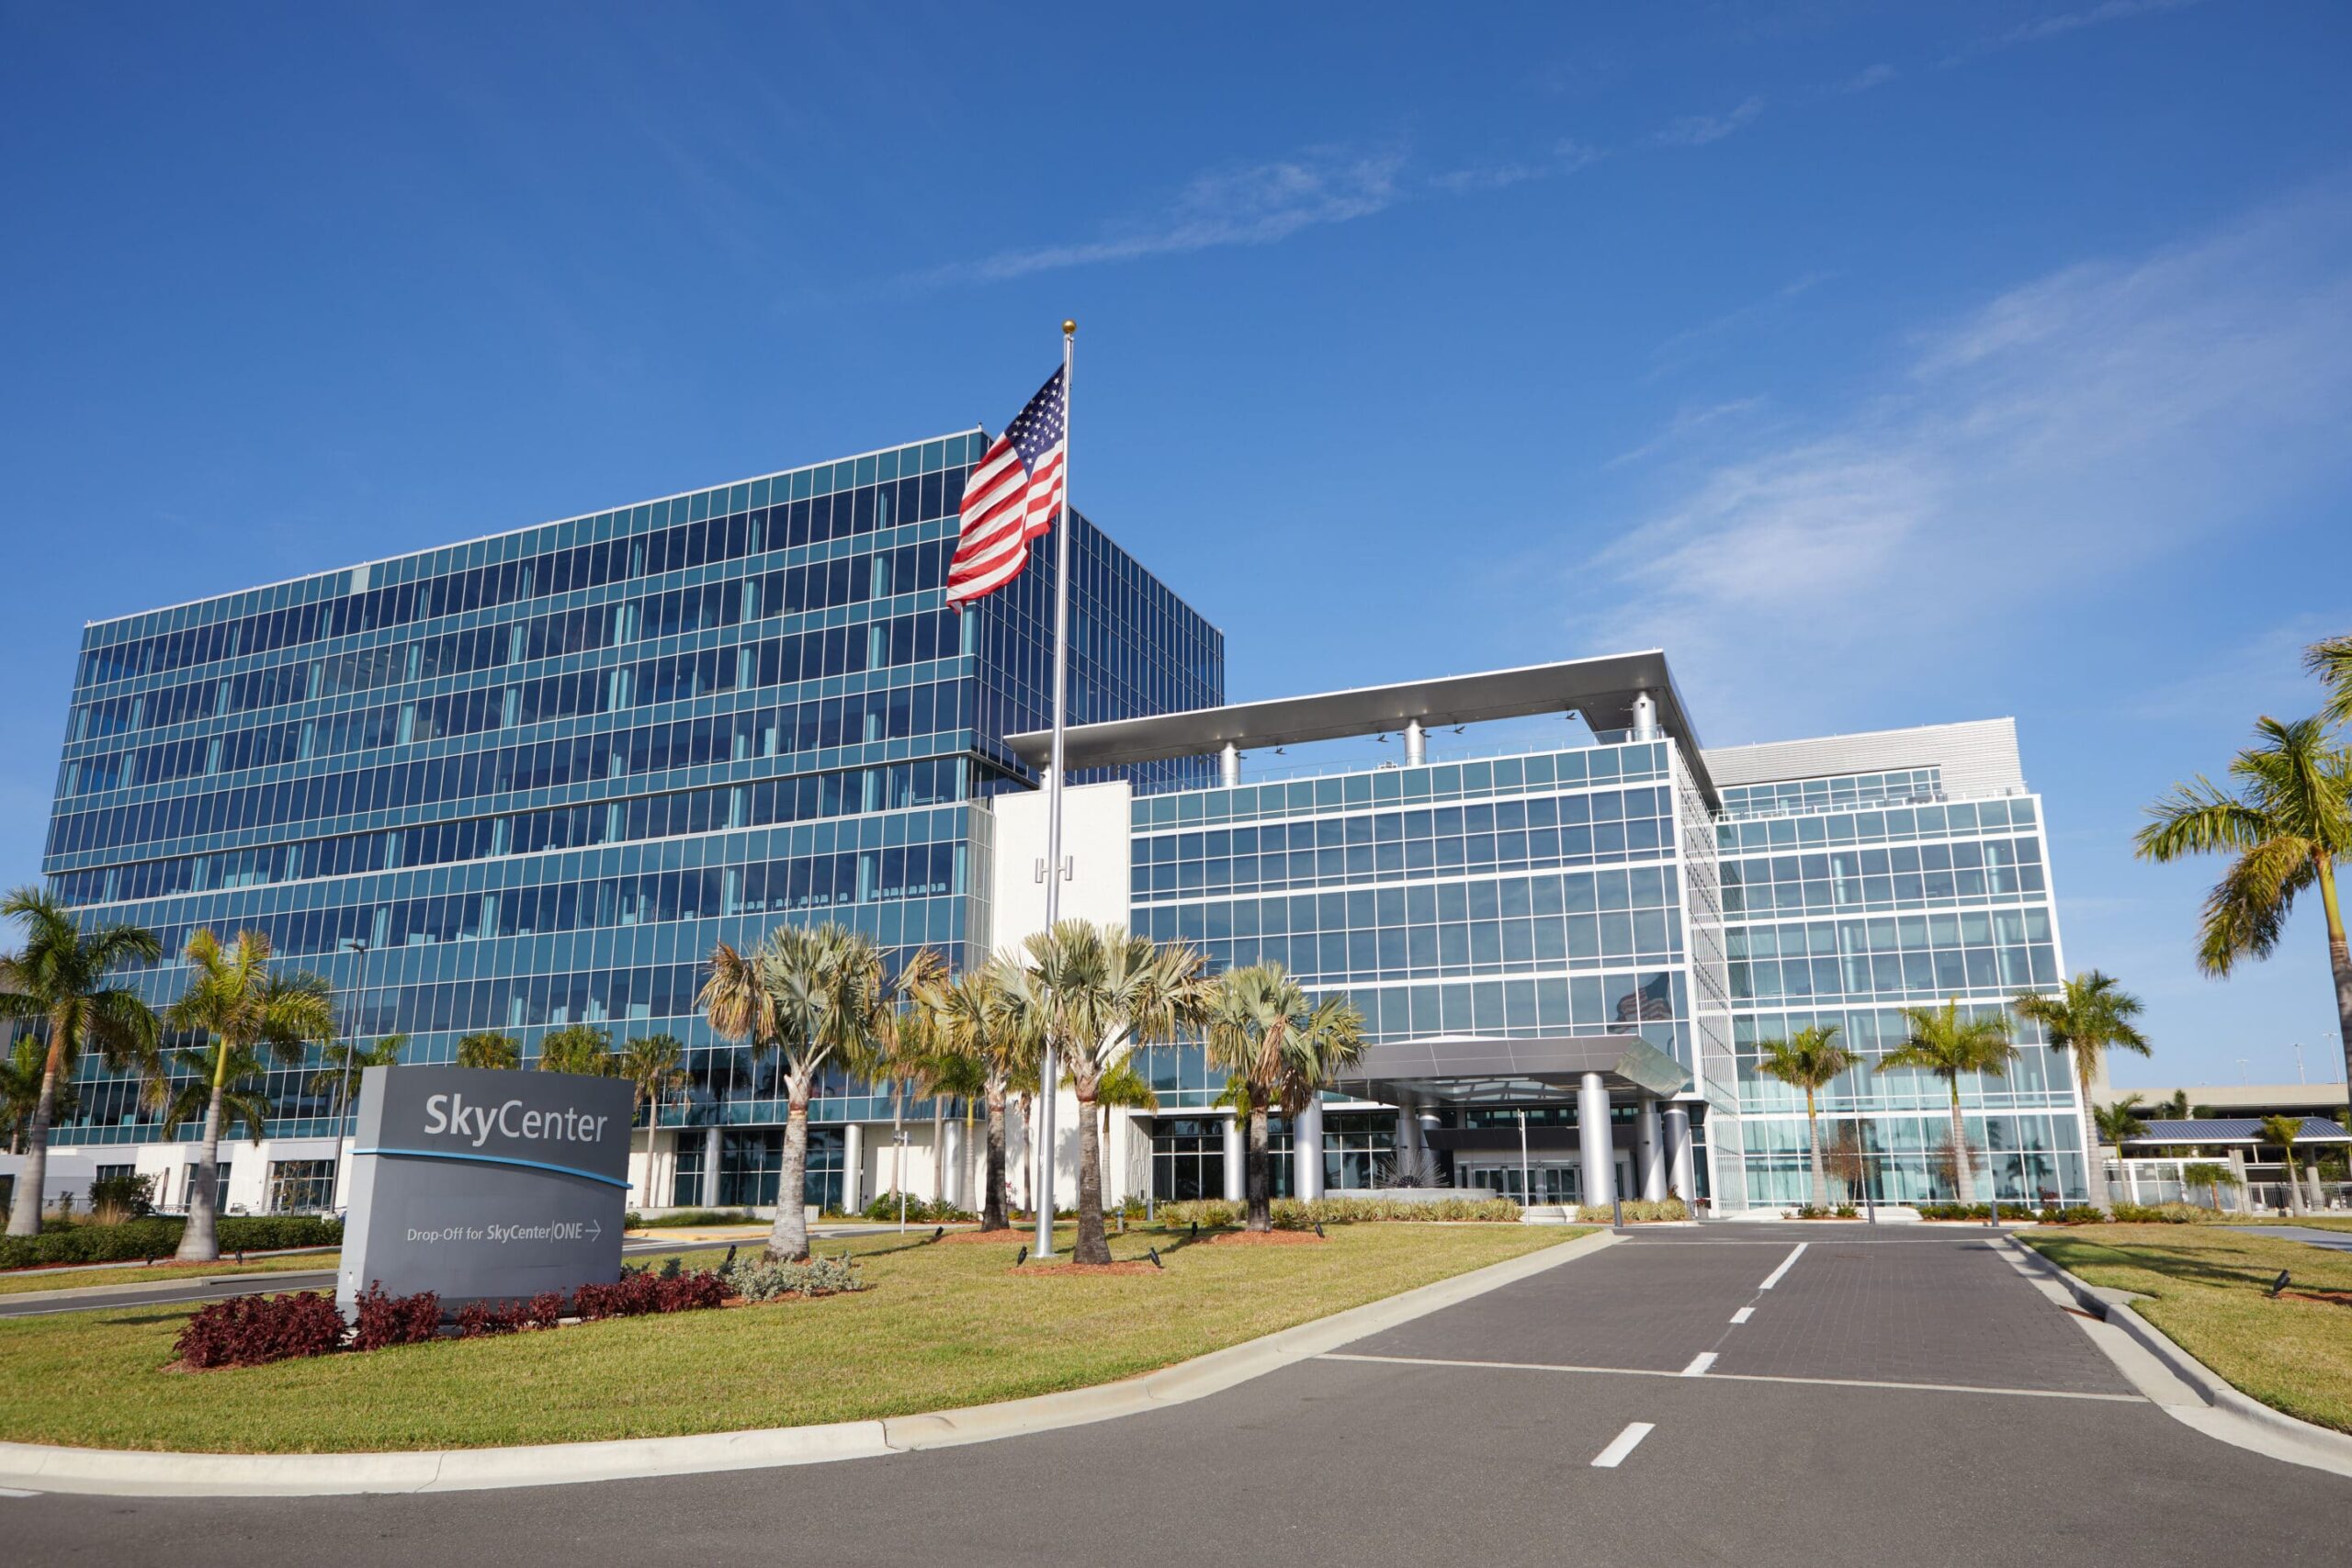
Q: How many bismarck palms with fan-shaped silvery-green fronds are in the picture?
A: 4